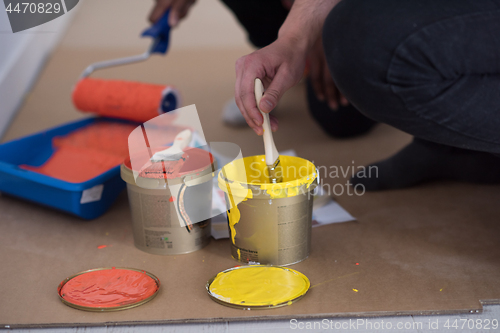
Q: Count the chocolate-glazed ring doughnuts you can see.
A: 0